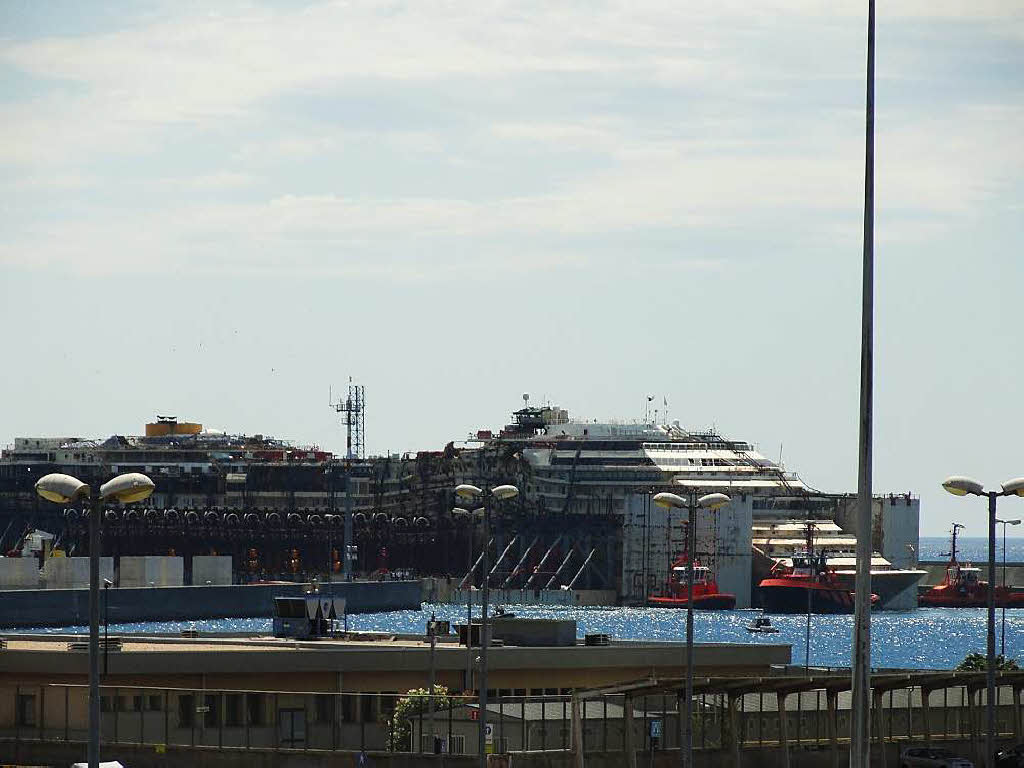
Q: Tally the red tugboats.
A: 3